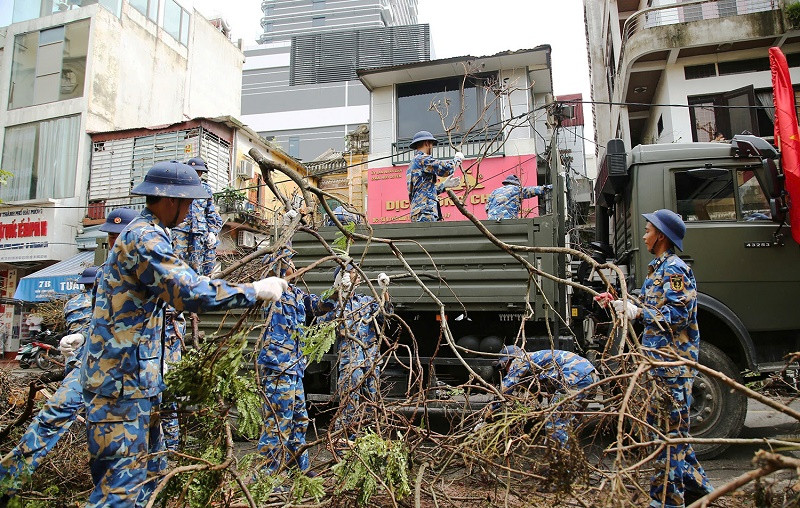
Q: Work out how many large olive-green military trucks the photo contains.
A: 1